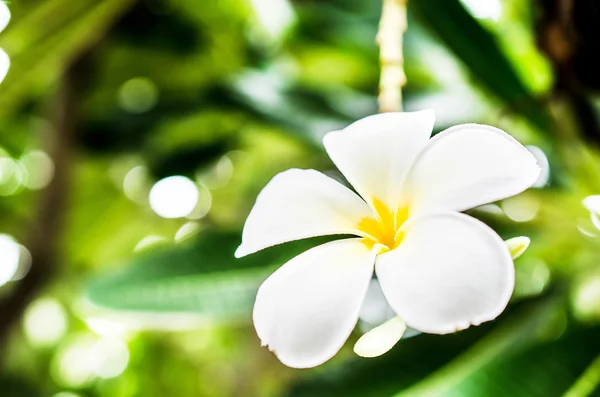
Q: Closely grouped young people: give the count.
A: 0